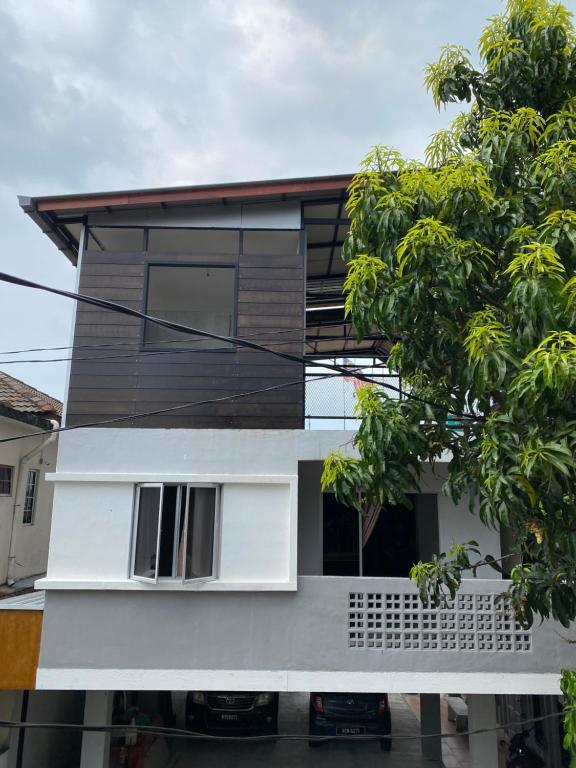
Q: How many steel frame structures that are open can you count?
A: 2